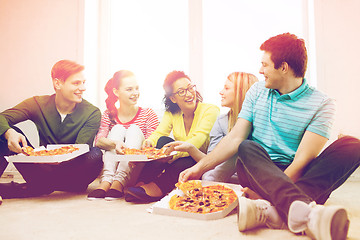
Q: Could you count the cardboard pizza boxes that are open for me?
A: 3